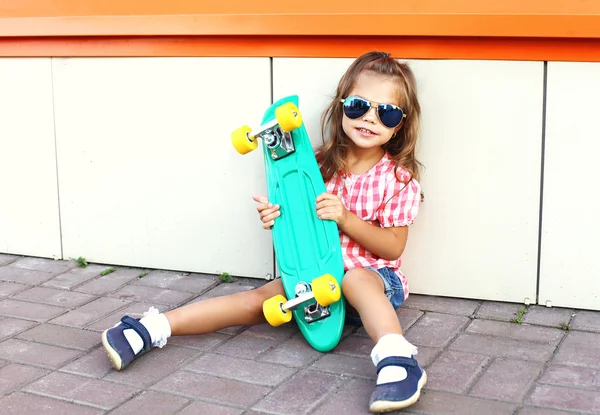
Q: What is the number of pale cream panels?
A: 4